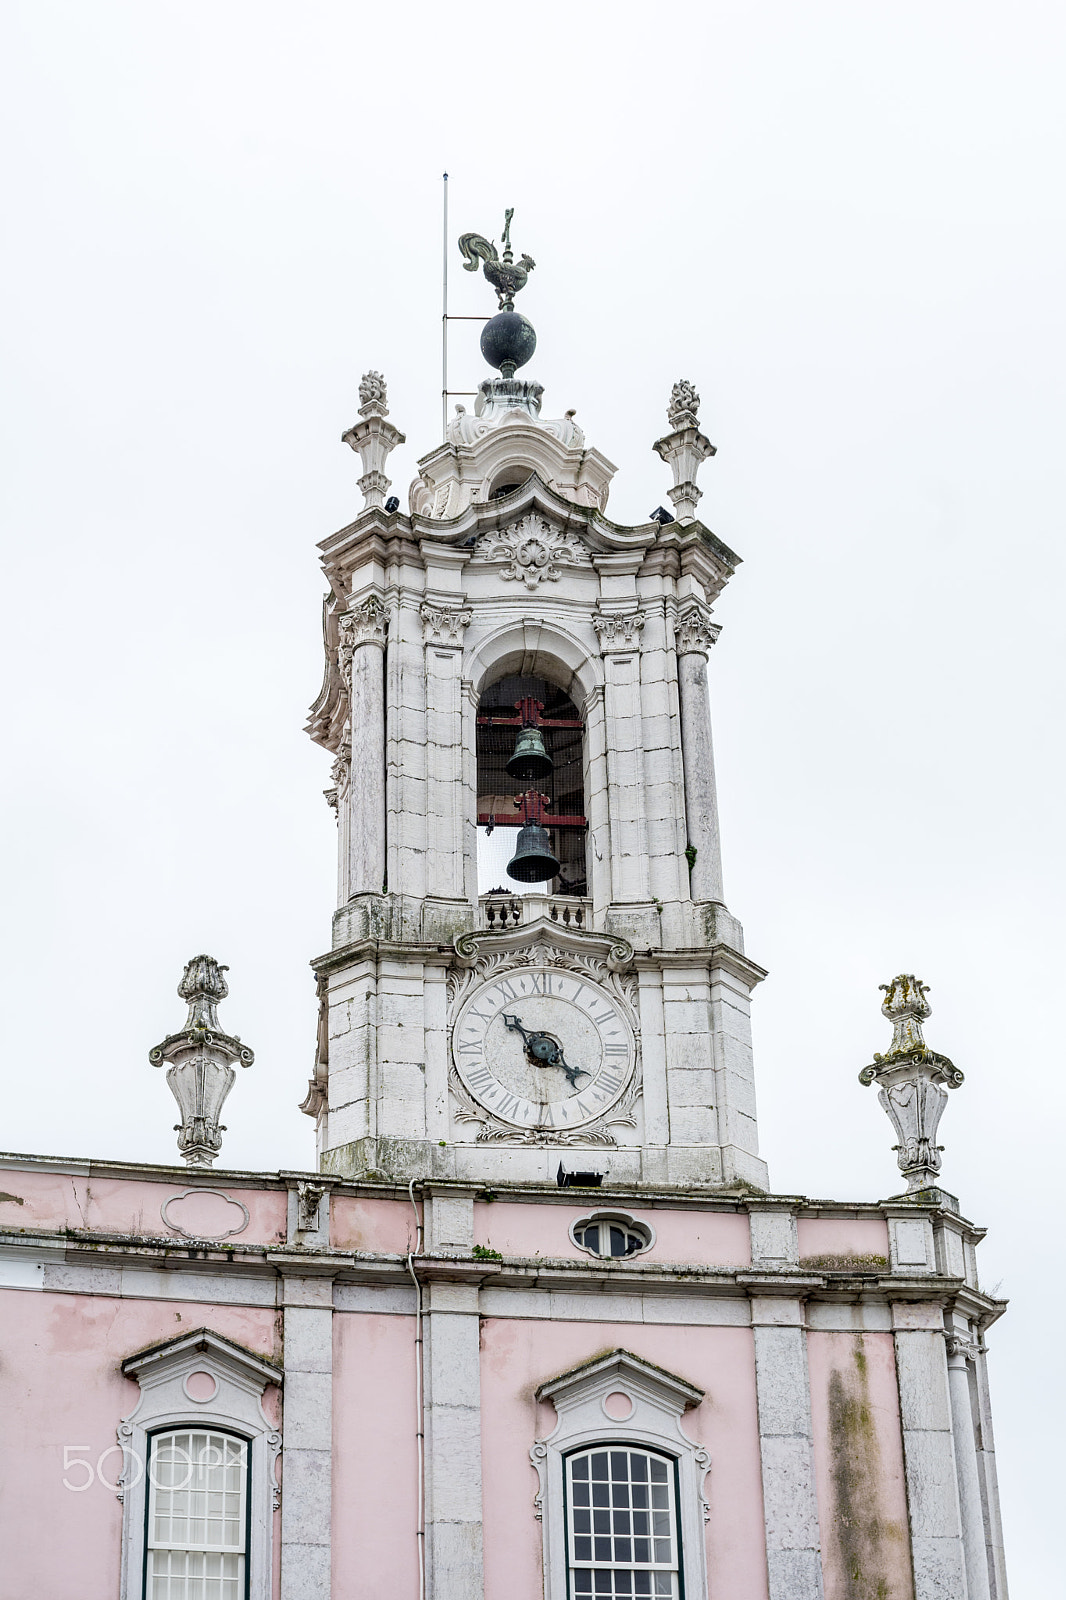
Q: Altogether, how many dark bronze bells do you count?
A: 2